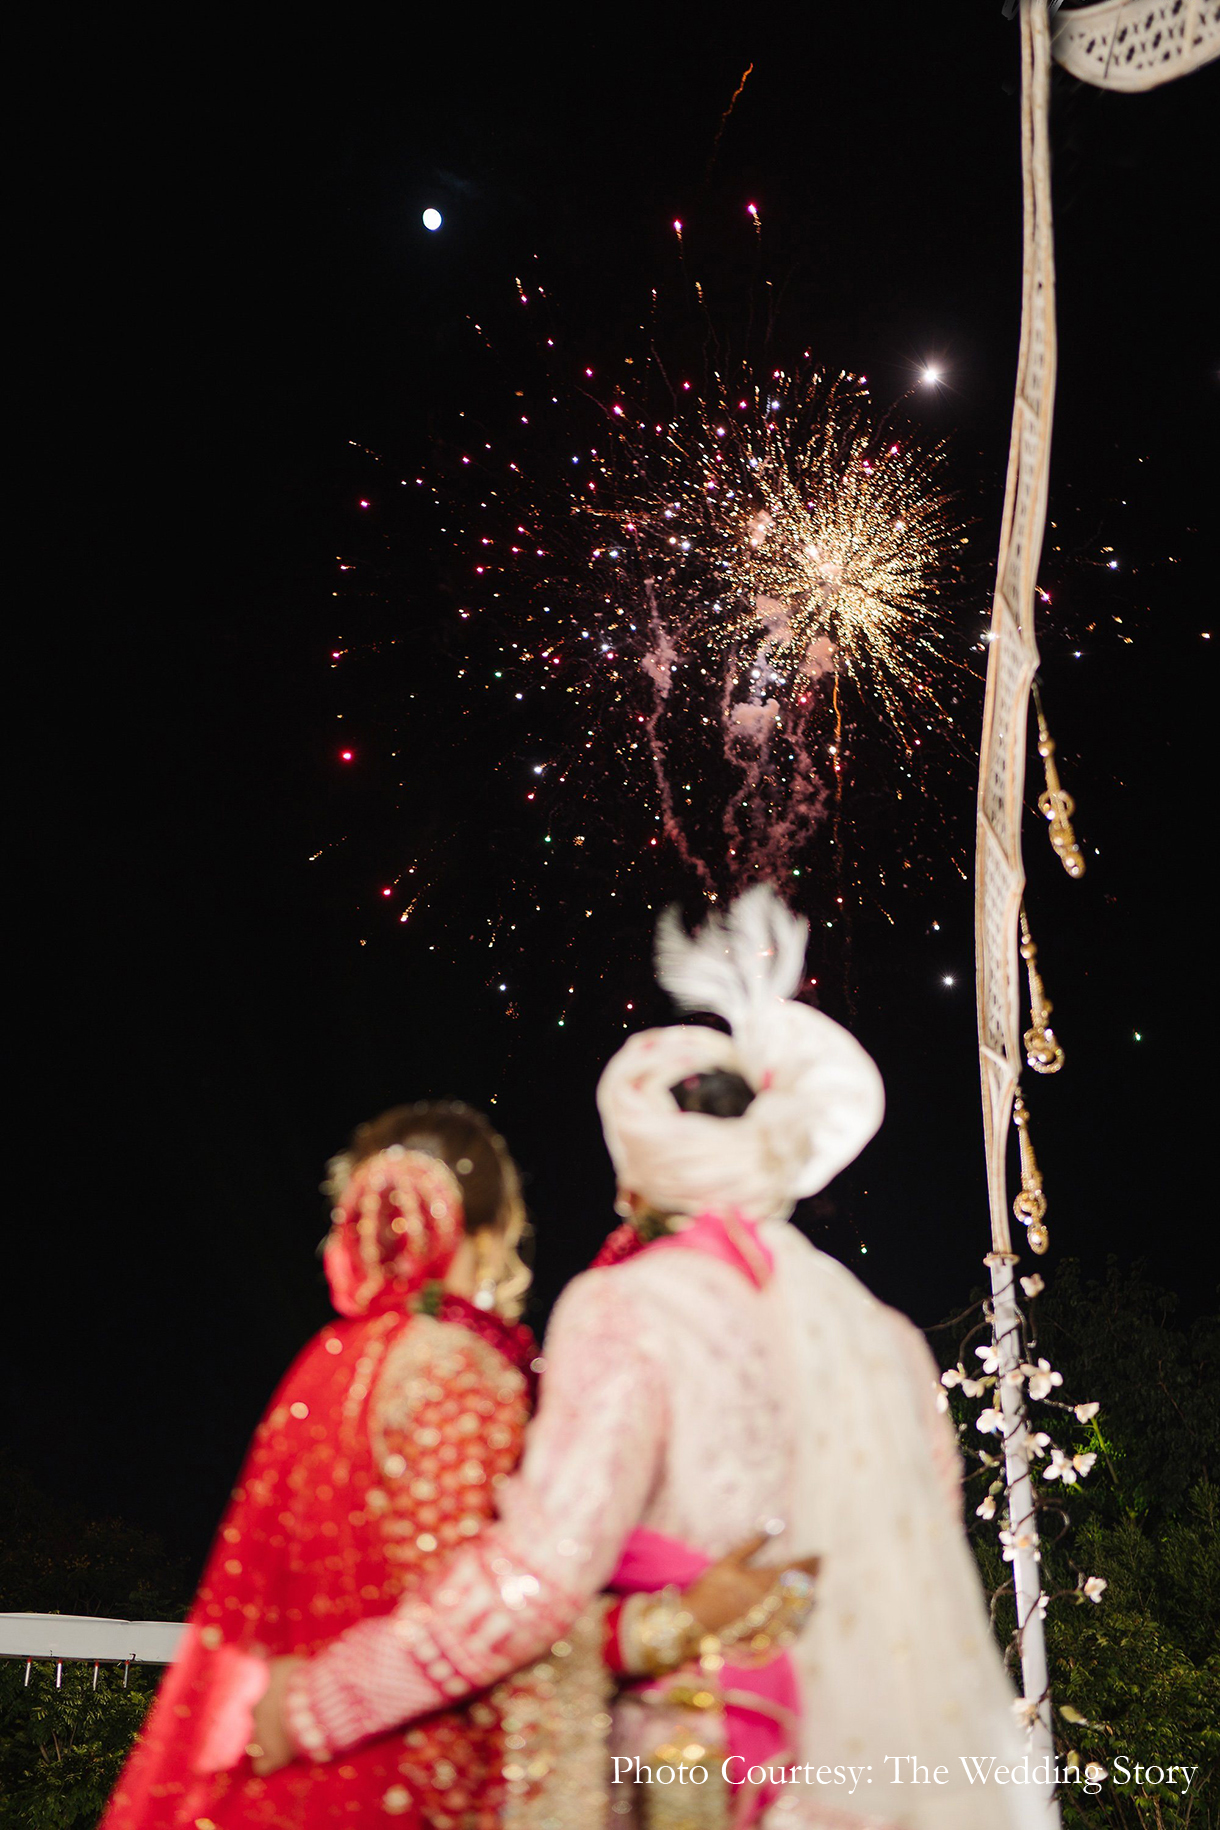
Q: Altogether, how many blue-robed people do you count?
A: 0